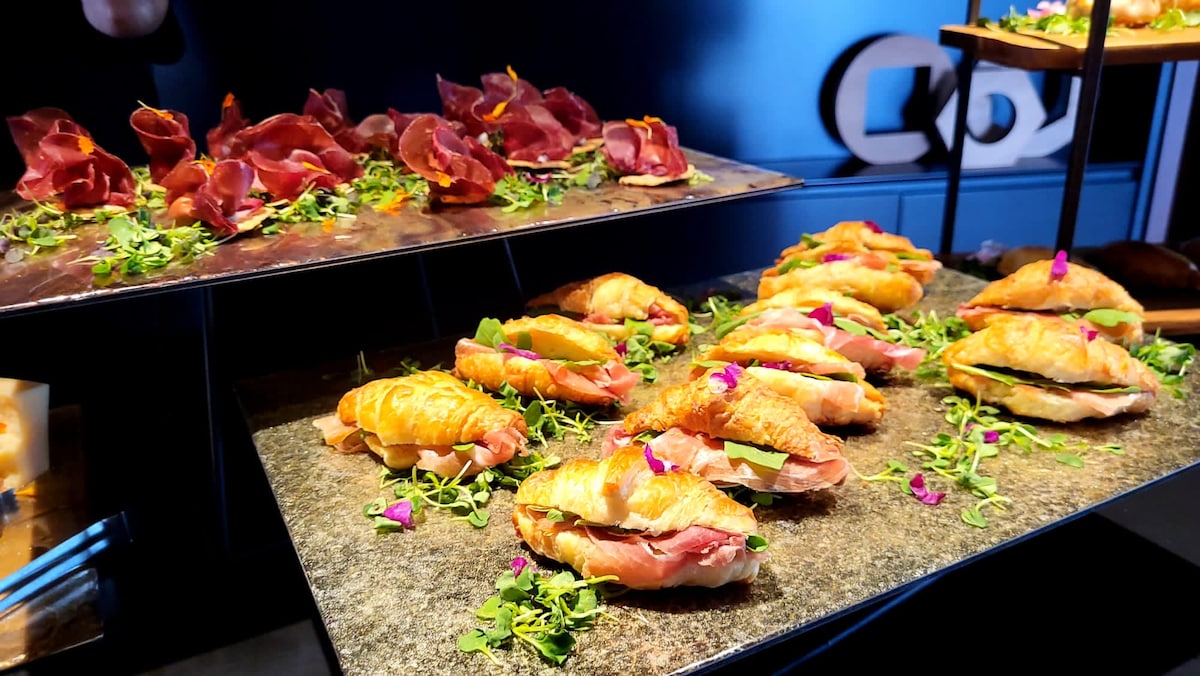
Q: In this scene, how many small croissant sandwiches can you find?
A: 11